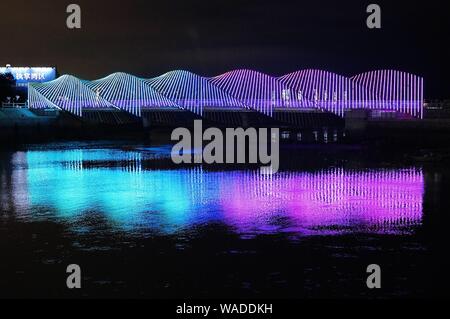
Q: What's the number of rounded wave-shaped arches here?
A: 6